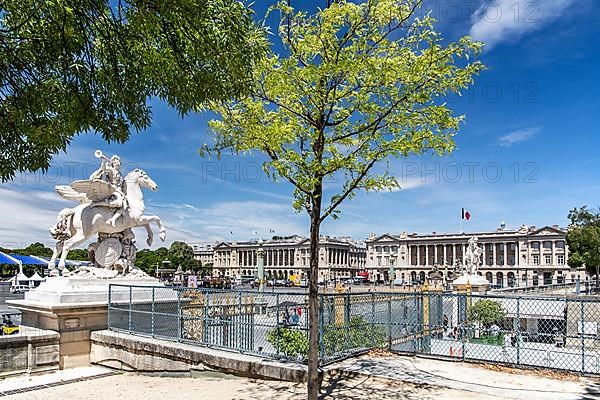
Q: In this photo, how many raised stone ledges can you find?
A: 2